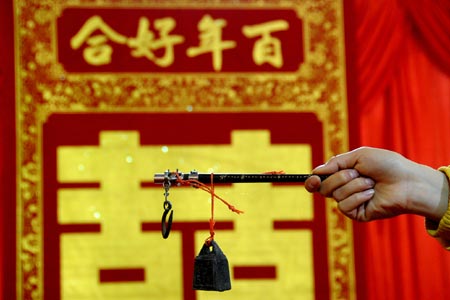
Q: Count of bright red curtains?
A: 1